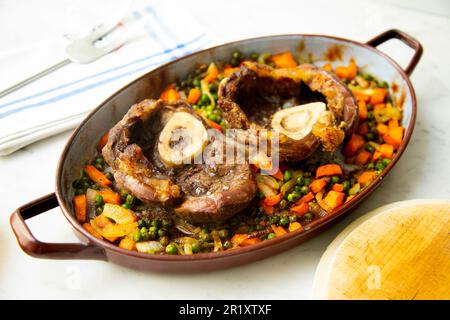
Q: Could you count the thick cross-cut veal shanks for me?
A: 2